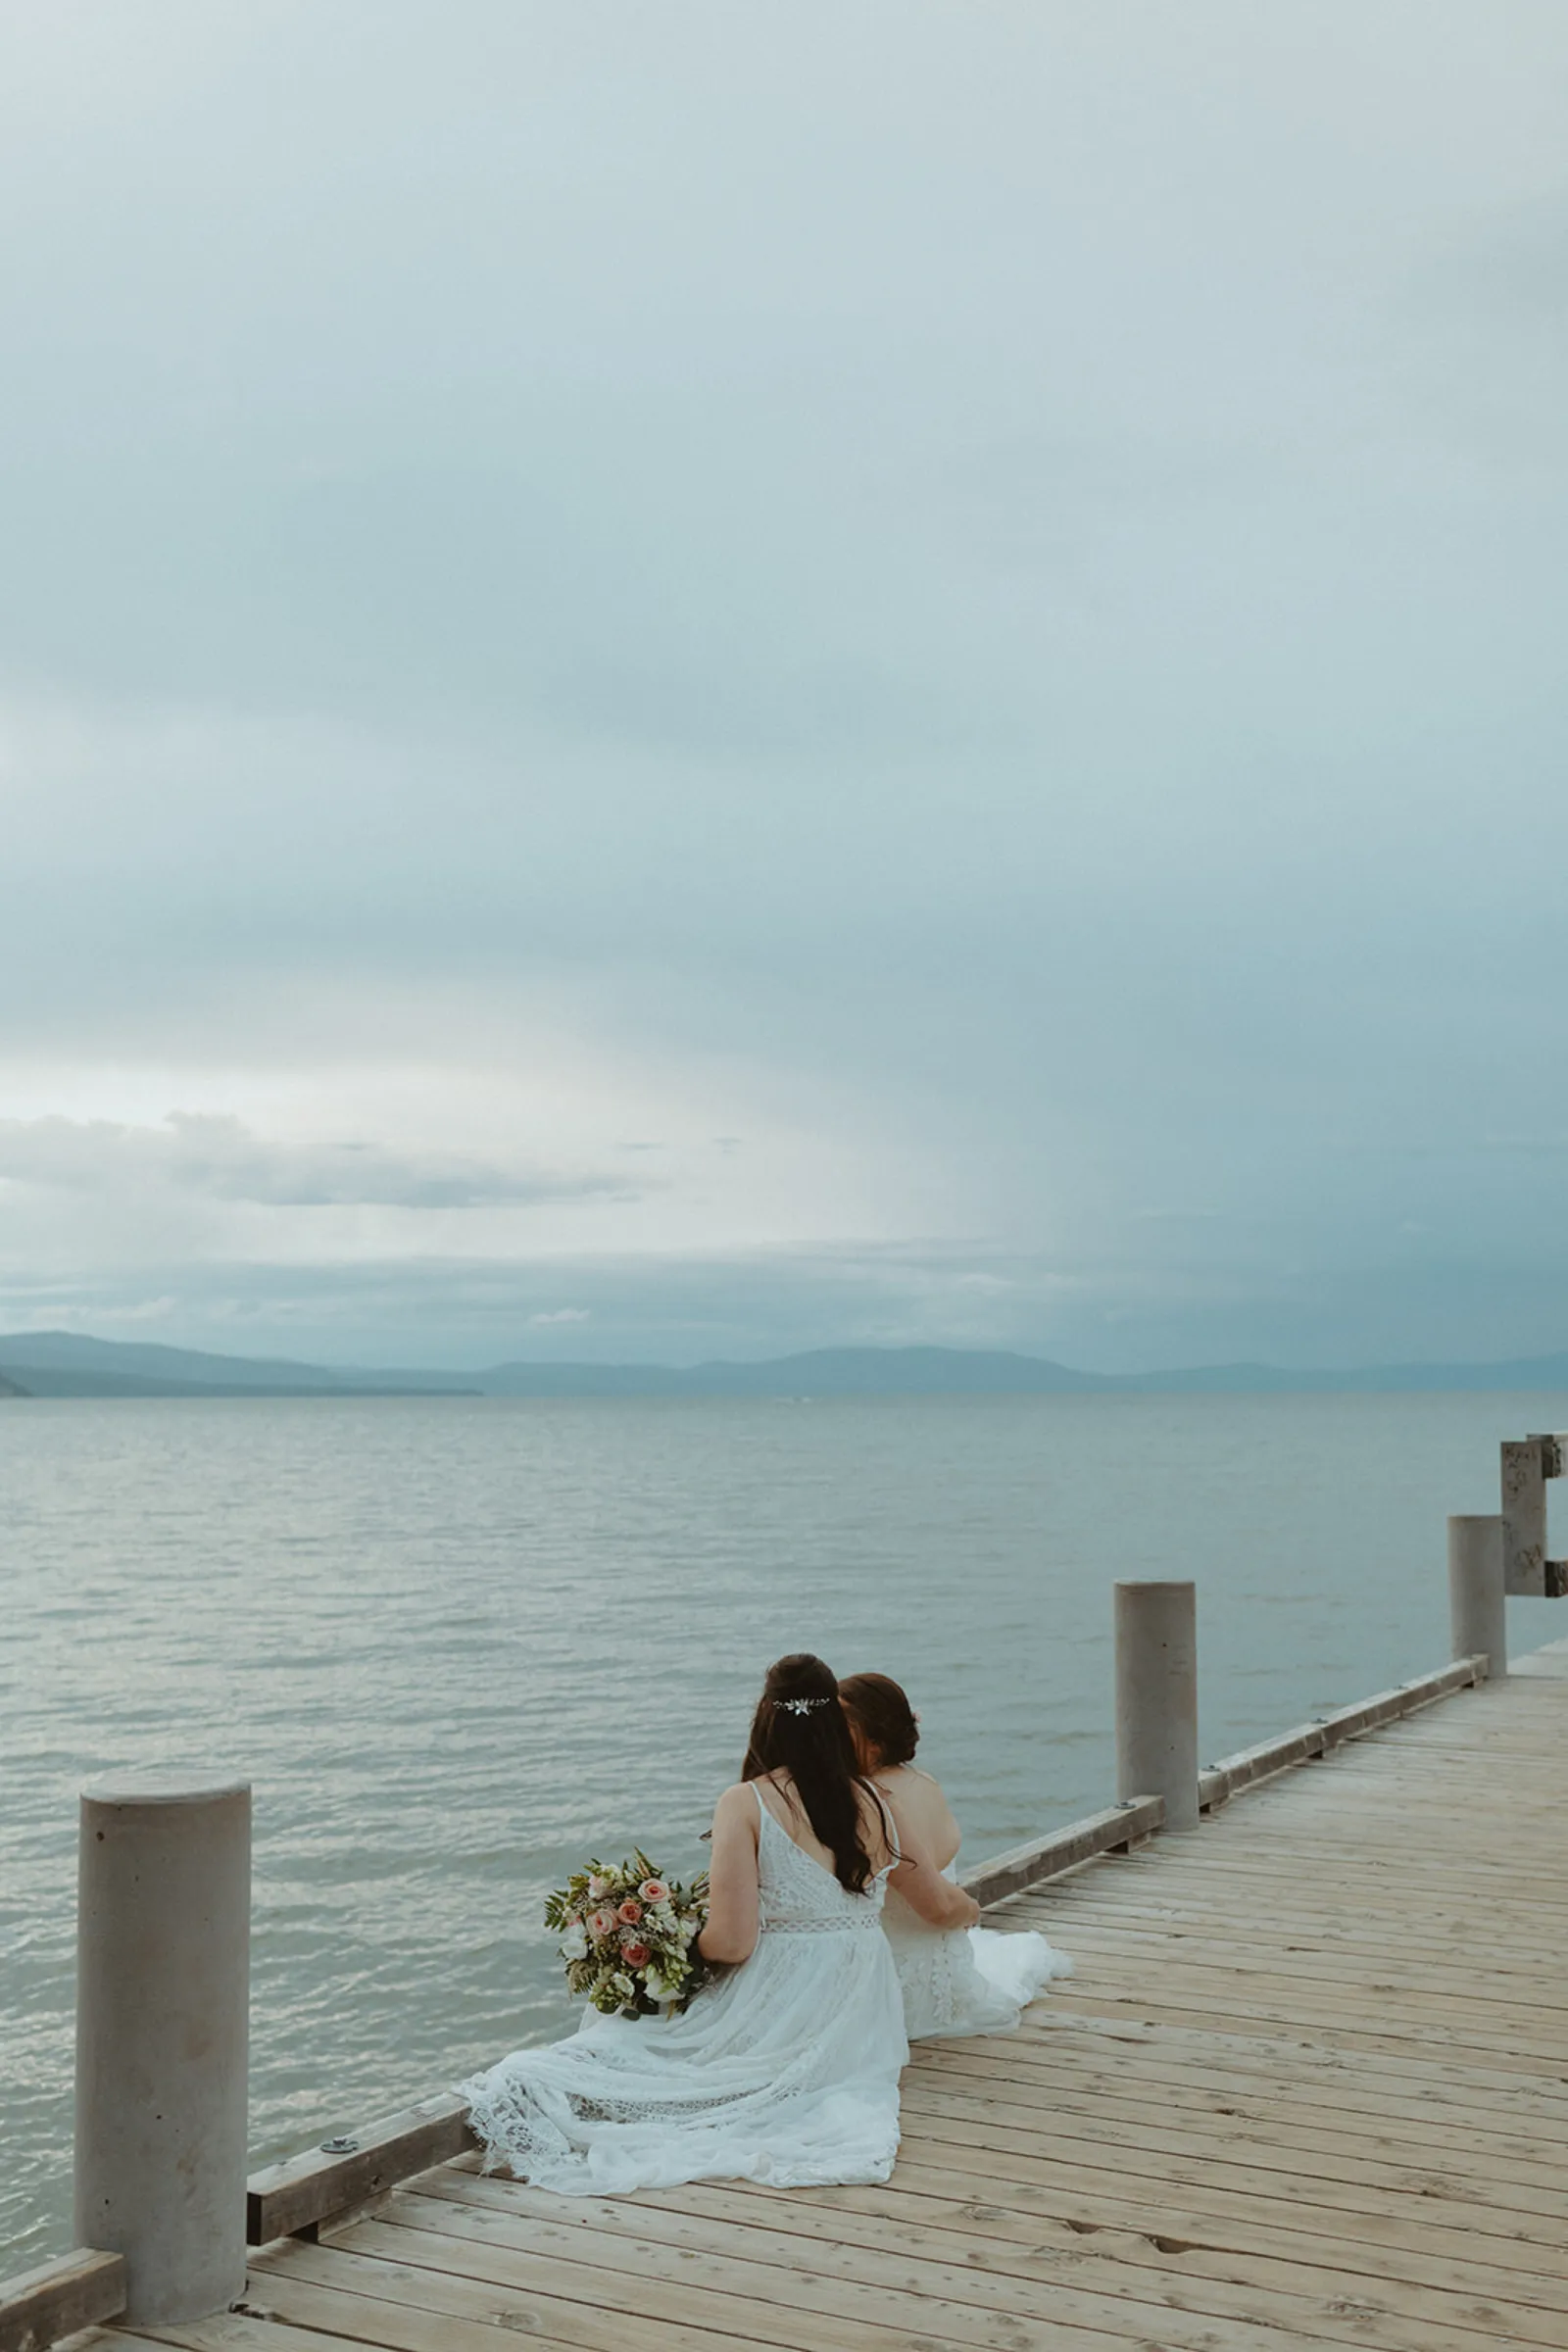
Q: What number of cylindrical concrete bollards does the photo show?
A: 3